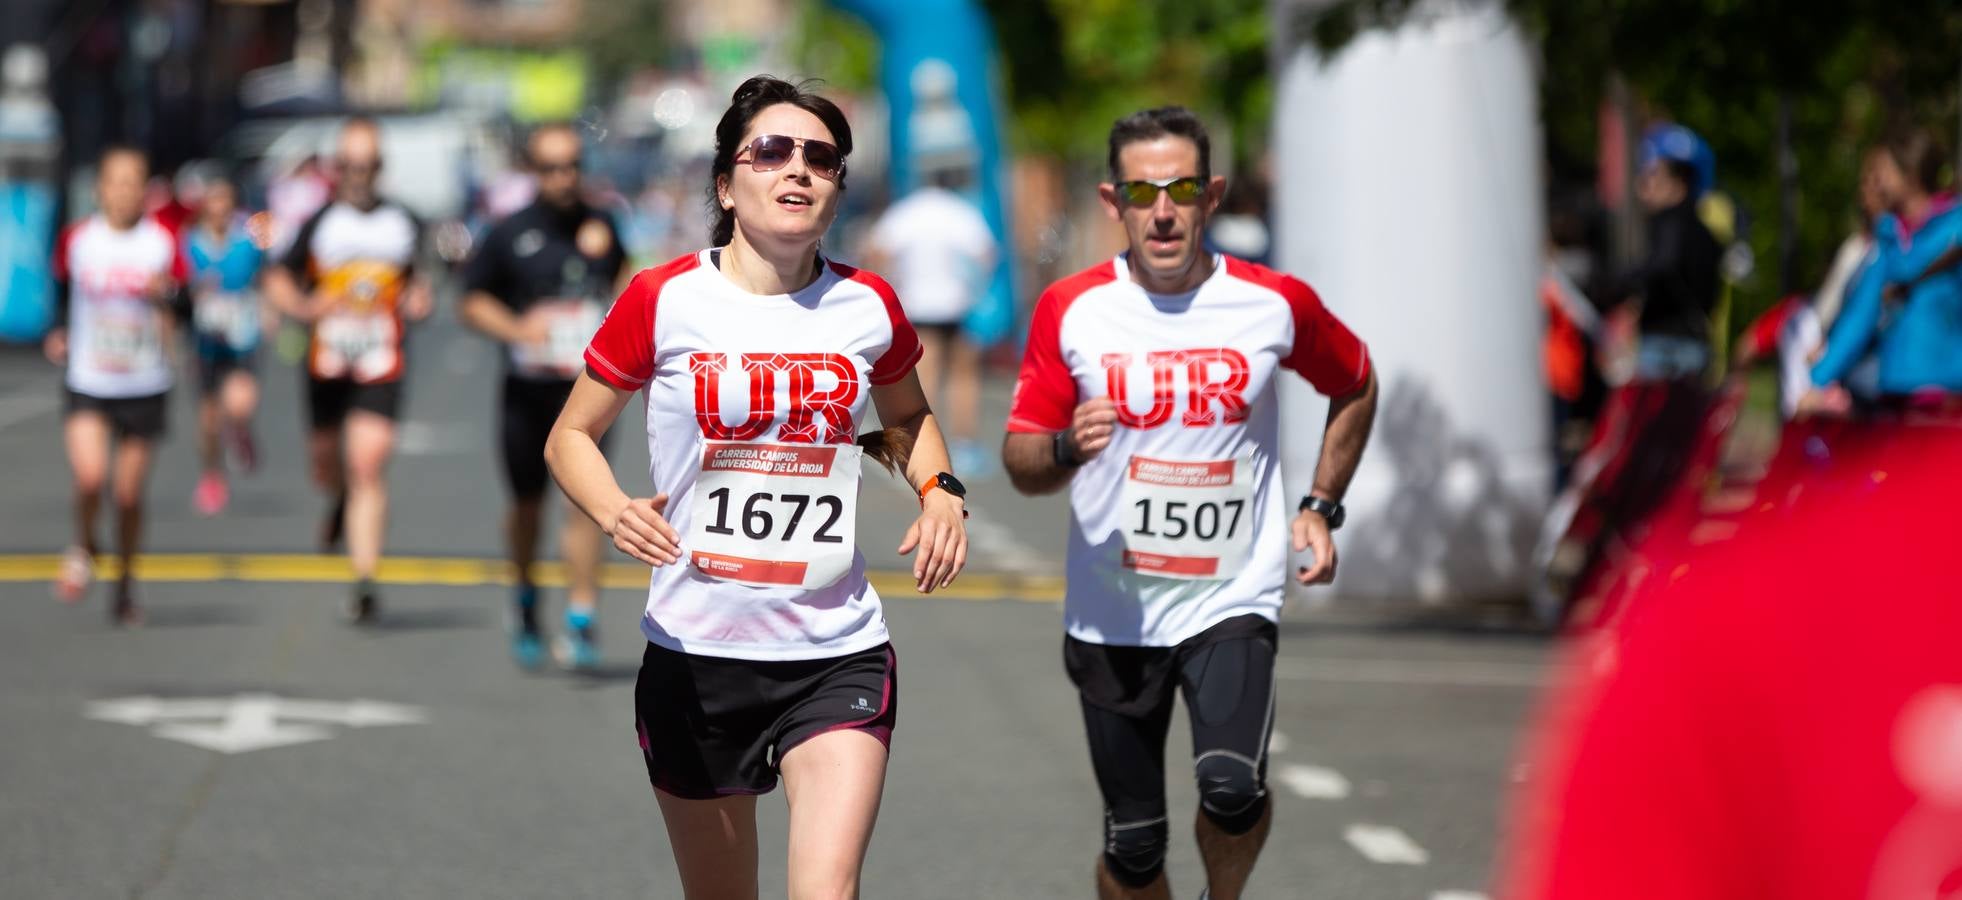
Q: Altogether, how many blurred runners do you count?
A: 4